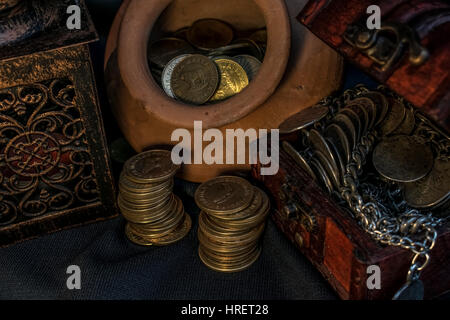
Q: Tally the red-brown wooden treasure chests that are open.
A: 1